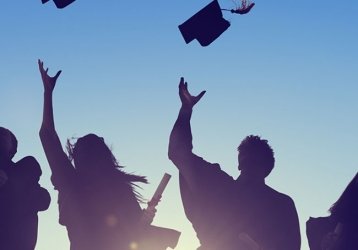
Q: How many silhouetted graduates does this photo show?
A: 4